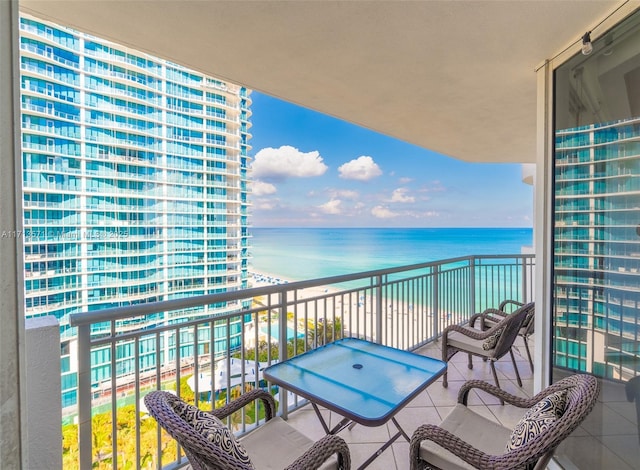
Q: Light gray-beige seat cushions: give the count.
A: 4